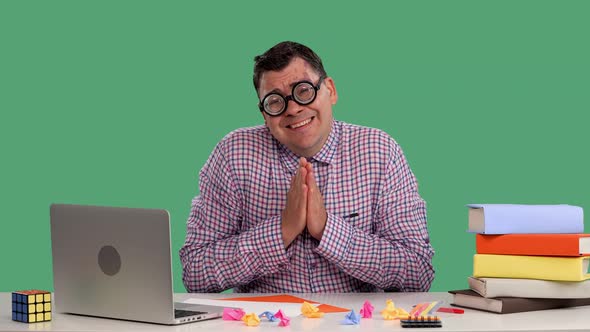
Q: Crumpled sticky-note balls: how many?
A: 8